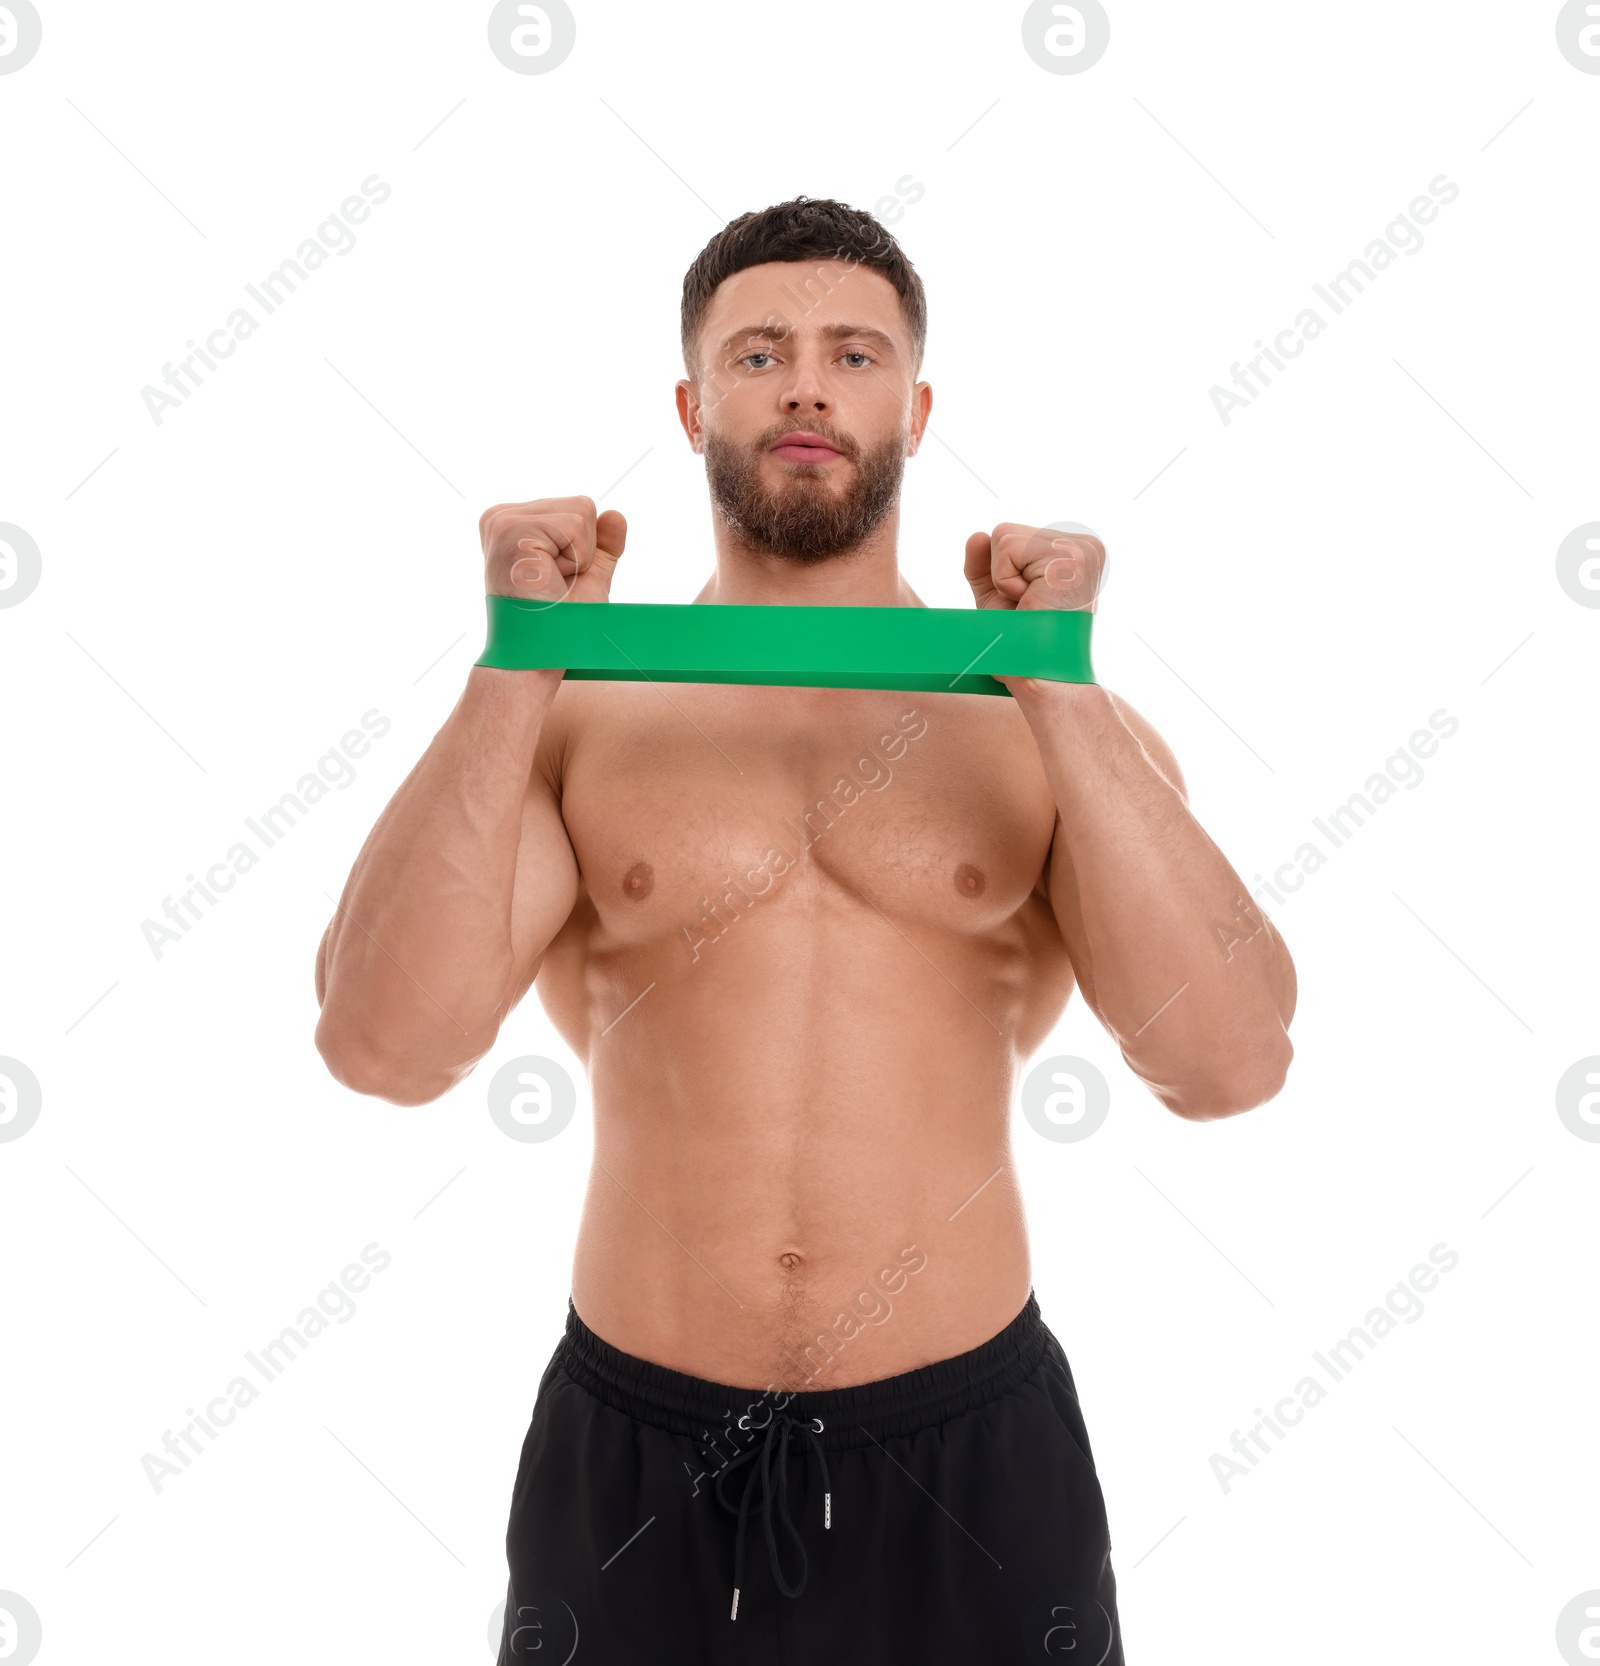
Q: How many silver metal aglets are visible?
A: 2